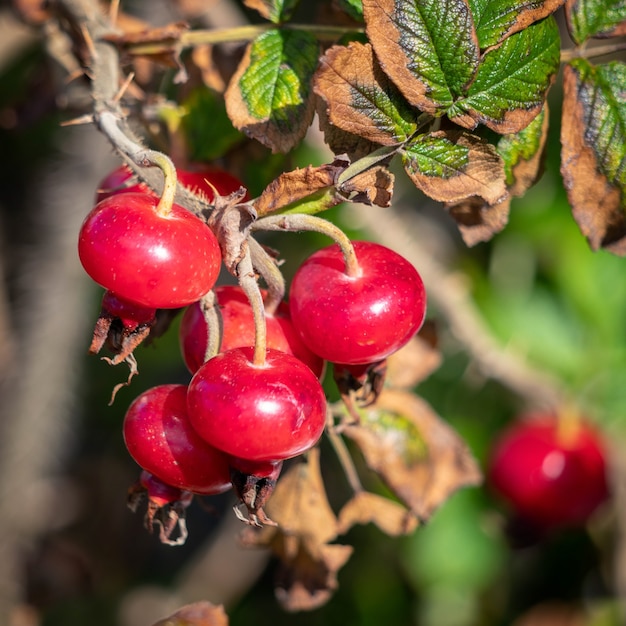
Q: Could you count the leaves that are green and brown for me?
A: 11